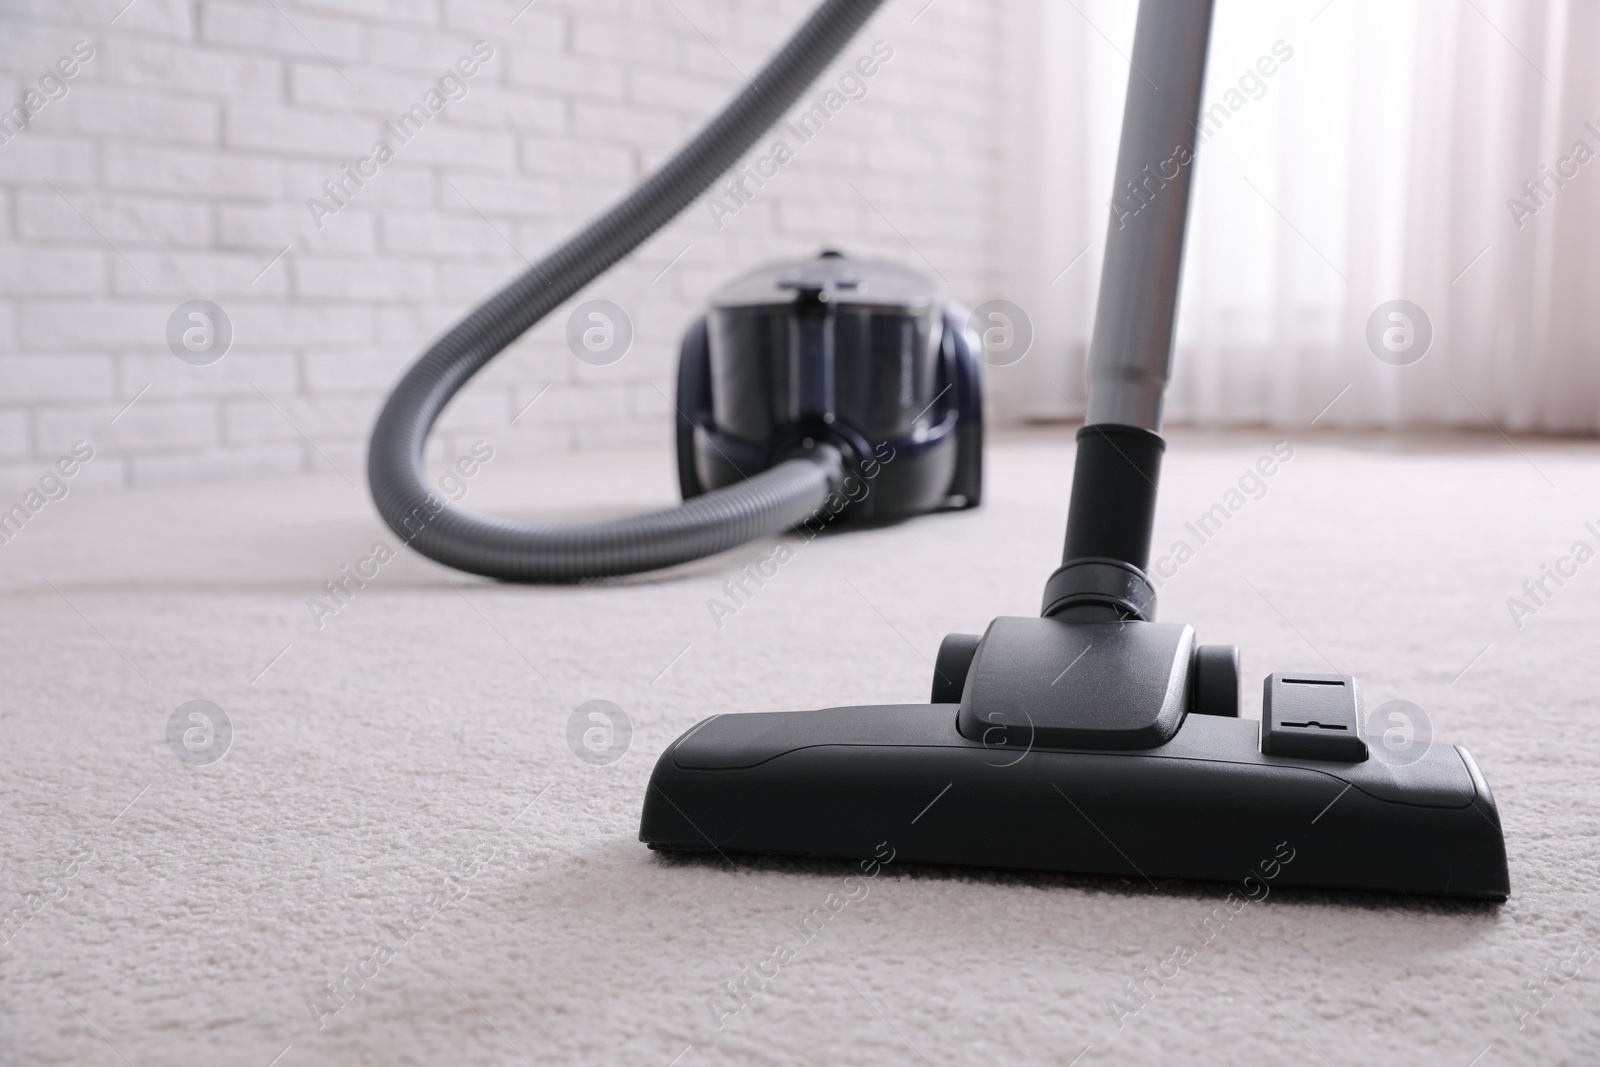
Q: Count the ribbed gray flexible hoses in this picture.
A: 1